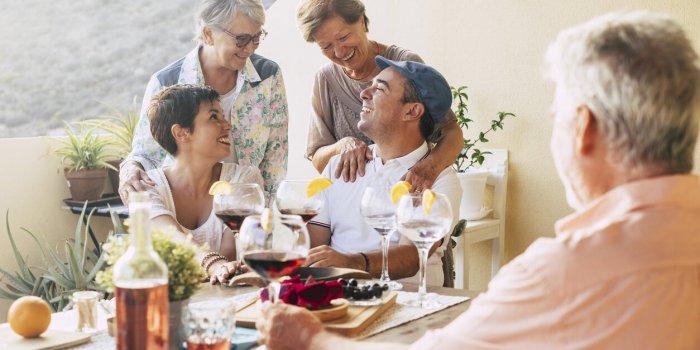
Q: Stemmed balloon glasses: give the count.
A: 5